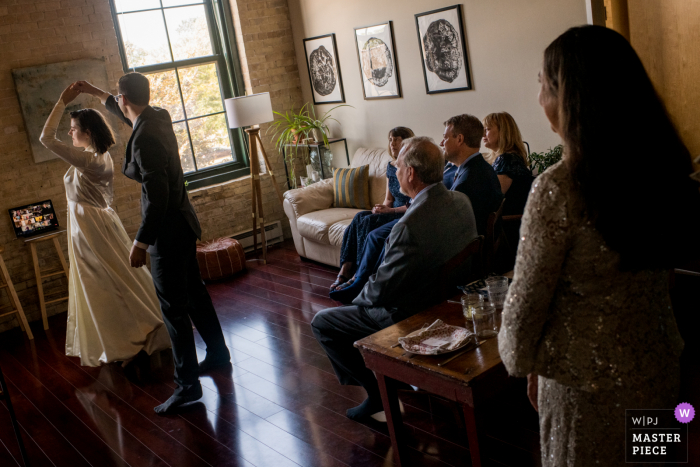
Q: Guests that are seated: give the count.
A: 4